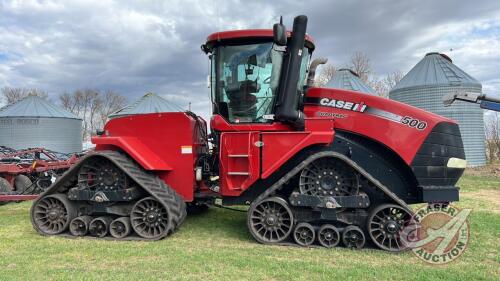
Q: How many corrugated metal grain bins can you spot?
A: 4